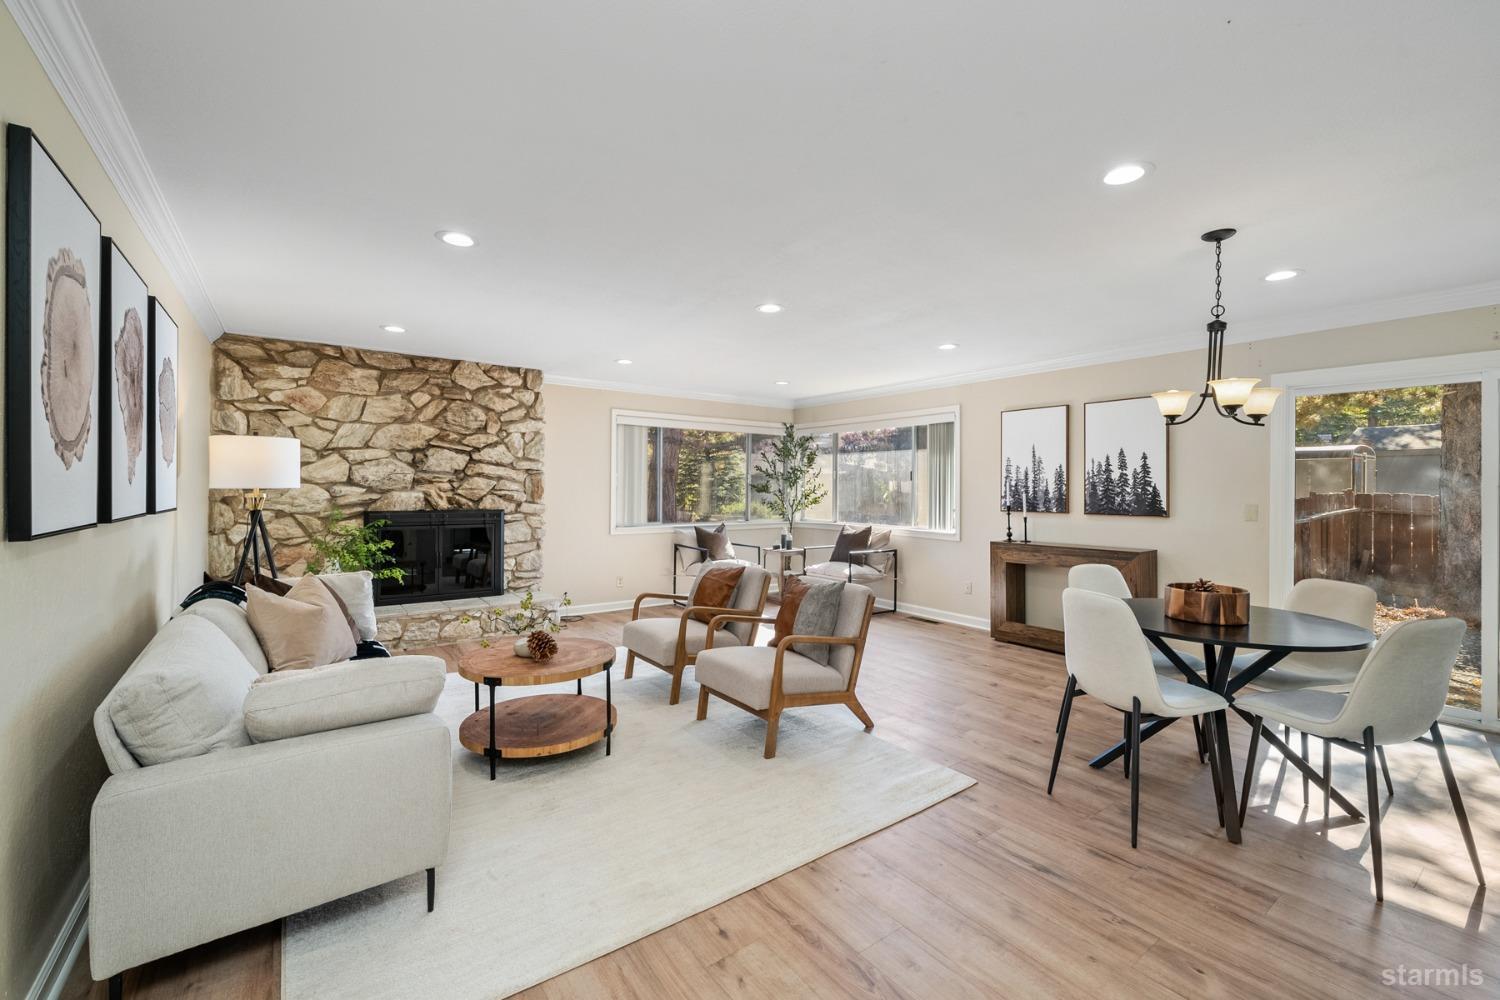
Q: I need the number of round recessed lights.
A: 8